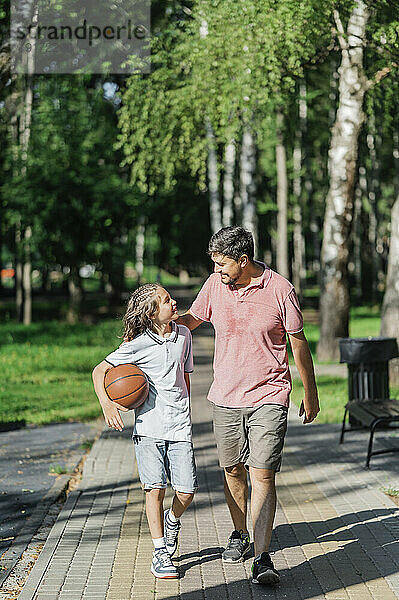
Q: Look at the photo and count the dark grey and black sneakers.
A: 2